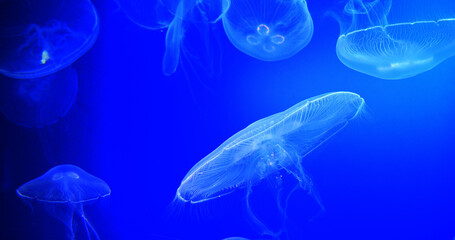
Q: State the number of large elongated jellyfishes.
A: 1